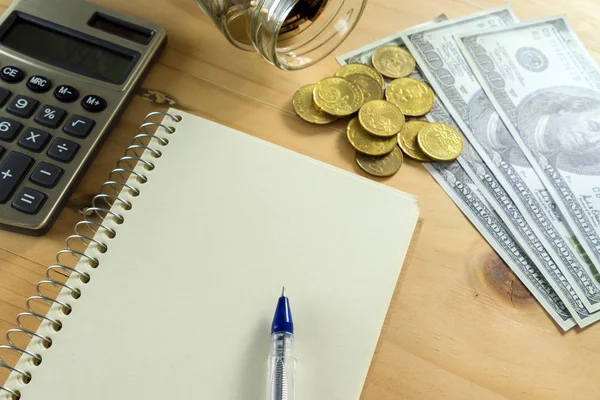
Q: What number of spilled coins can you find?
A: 11